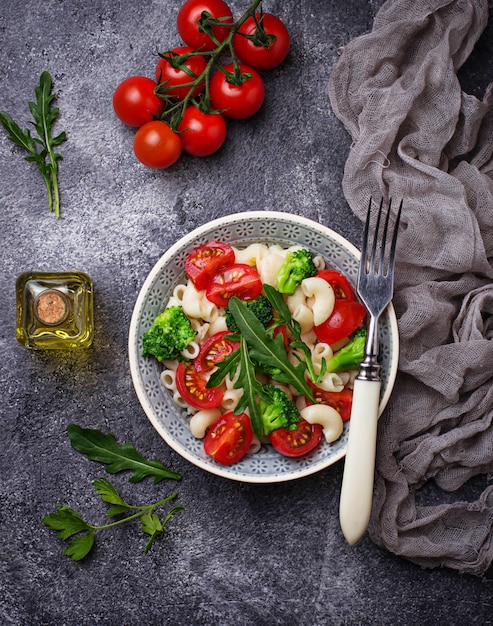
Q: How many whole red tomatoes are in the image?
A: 7